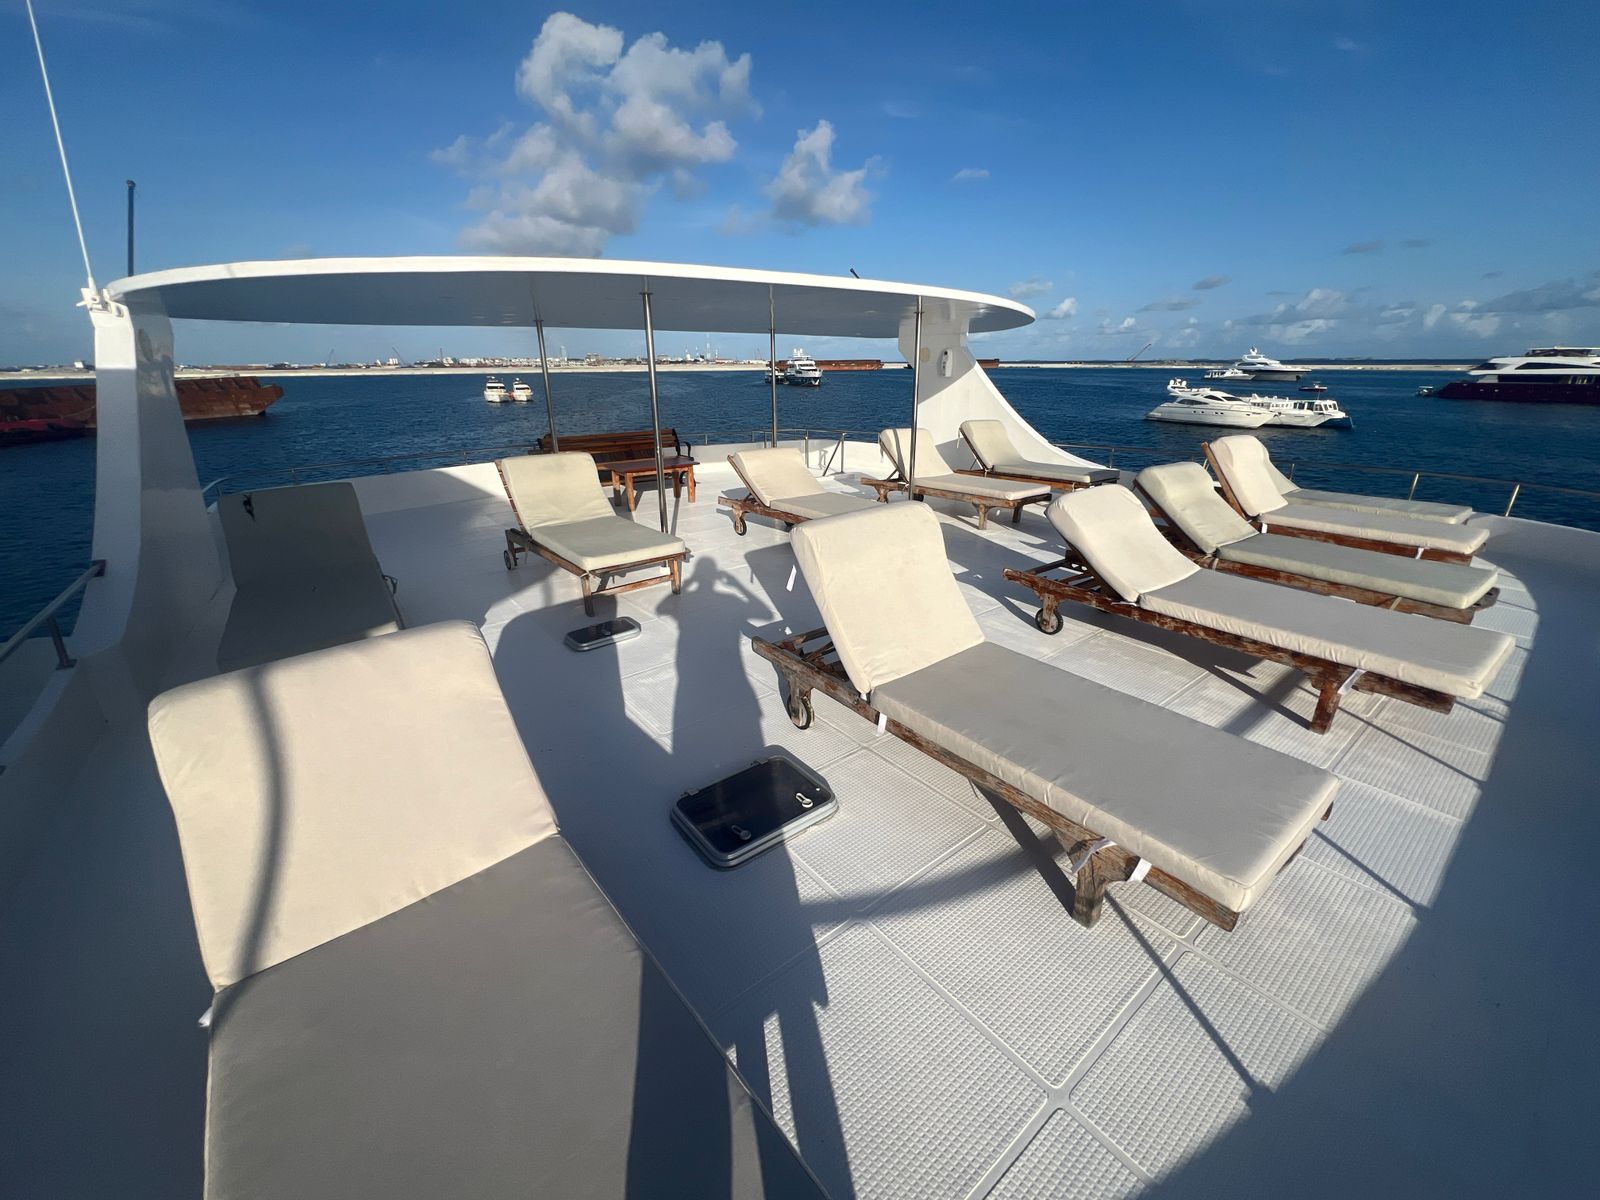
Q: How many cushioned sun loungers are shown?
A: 11